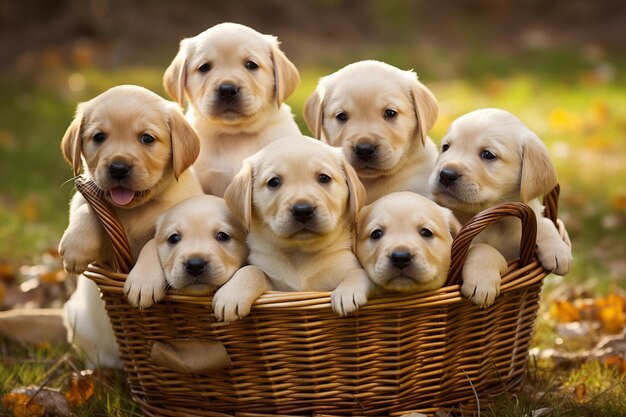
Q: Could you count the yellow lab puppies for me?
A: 7